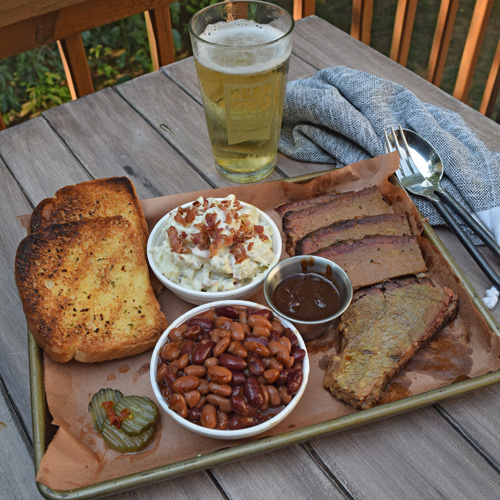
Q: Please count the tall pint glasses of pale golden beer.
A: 1